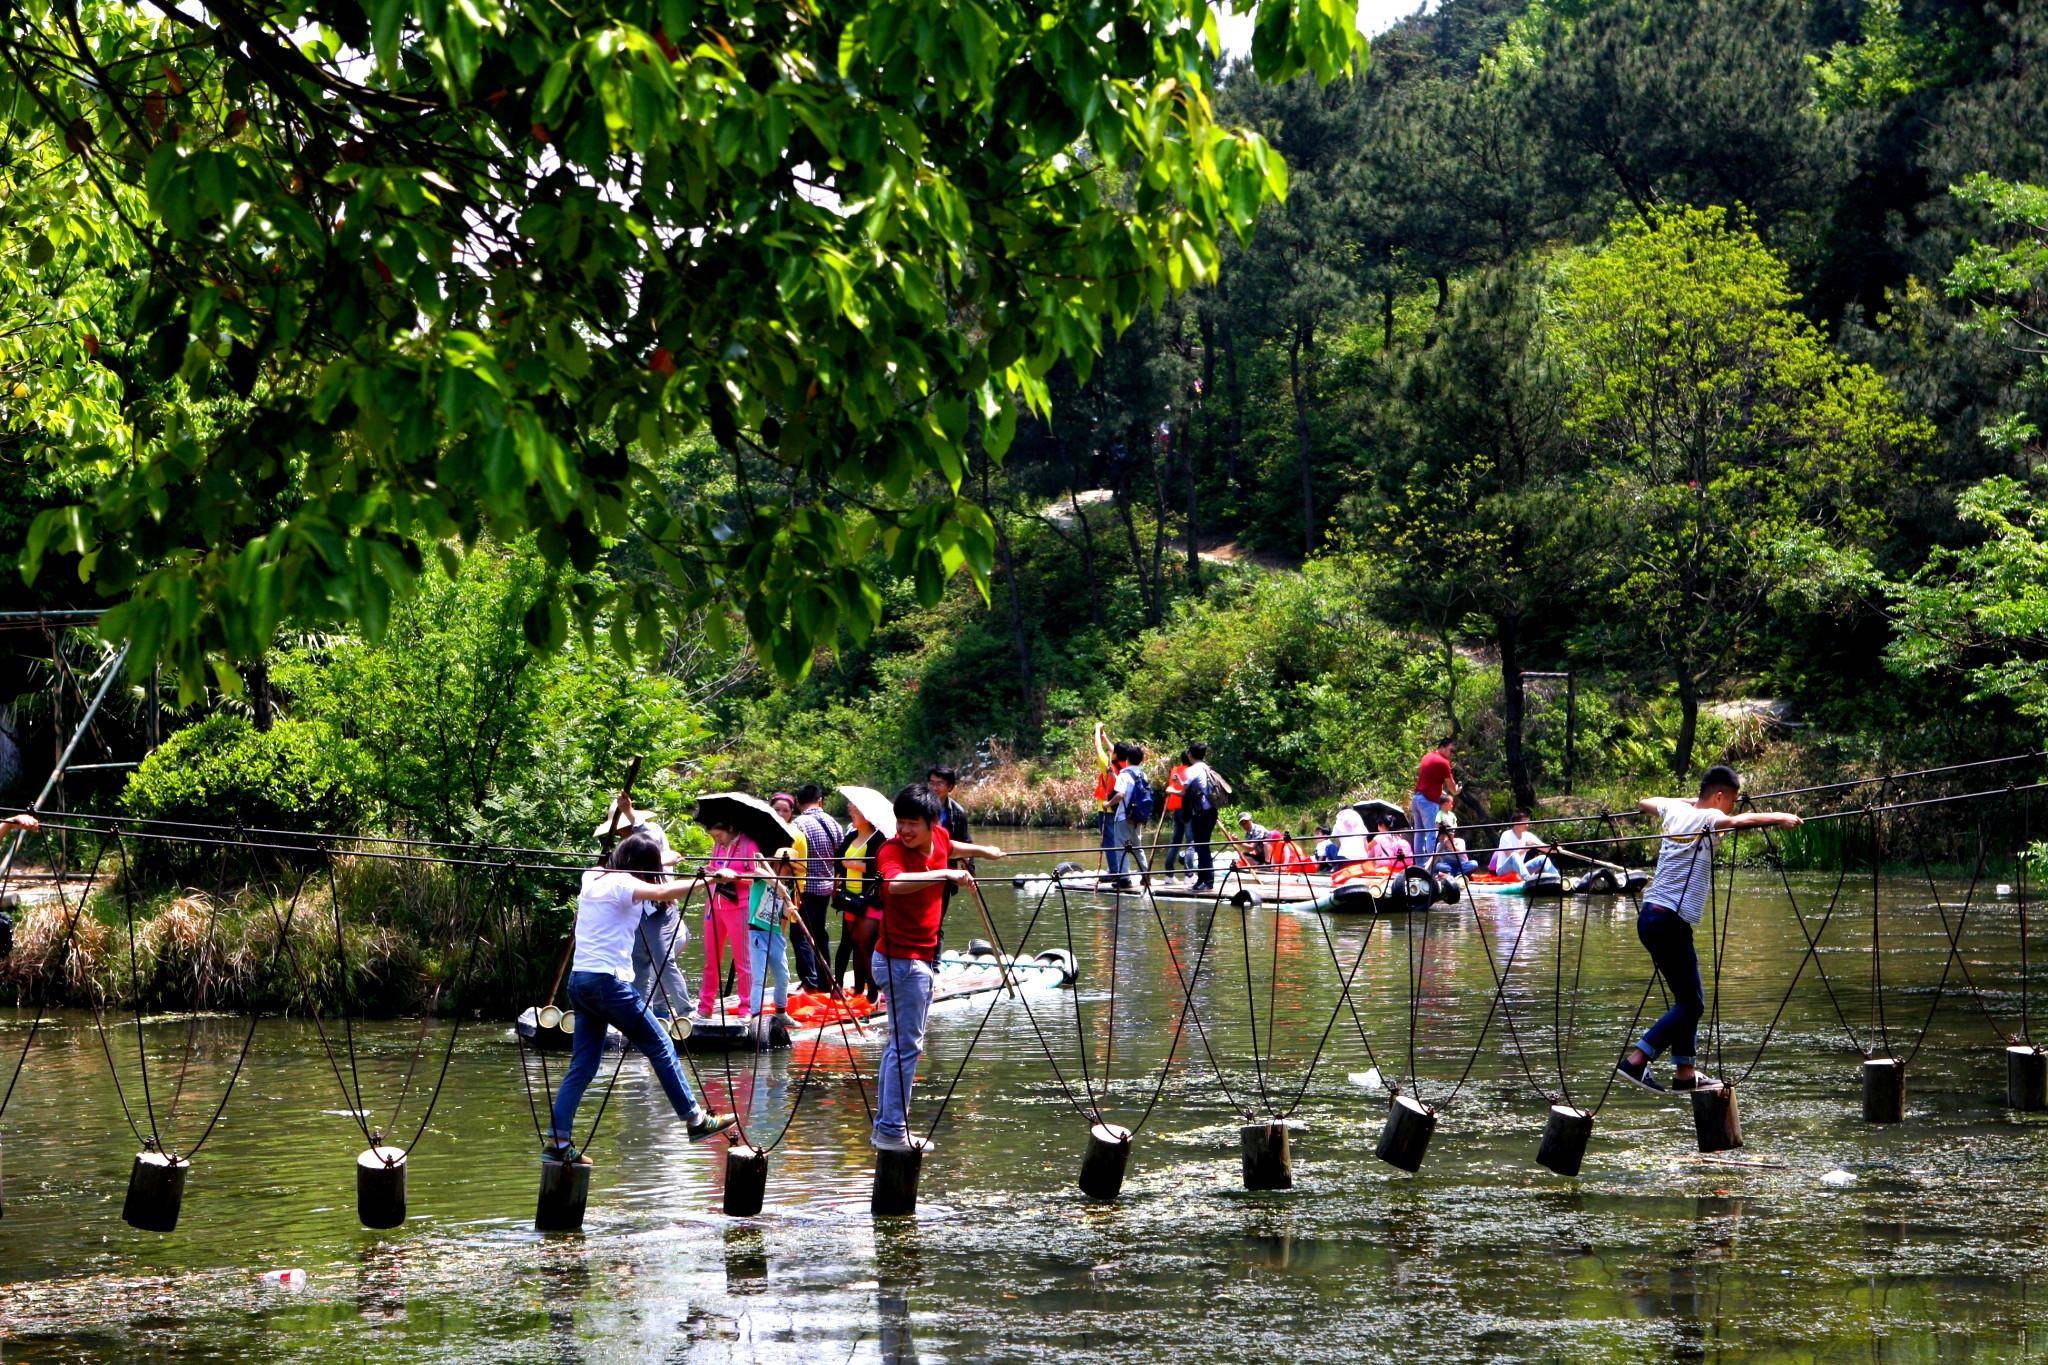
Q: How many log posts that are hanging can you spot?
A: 12